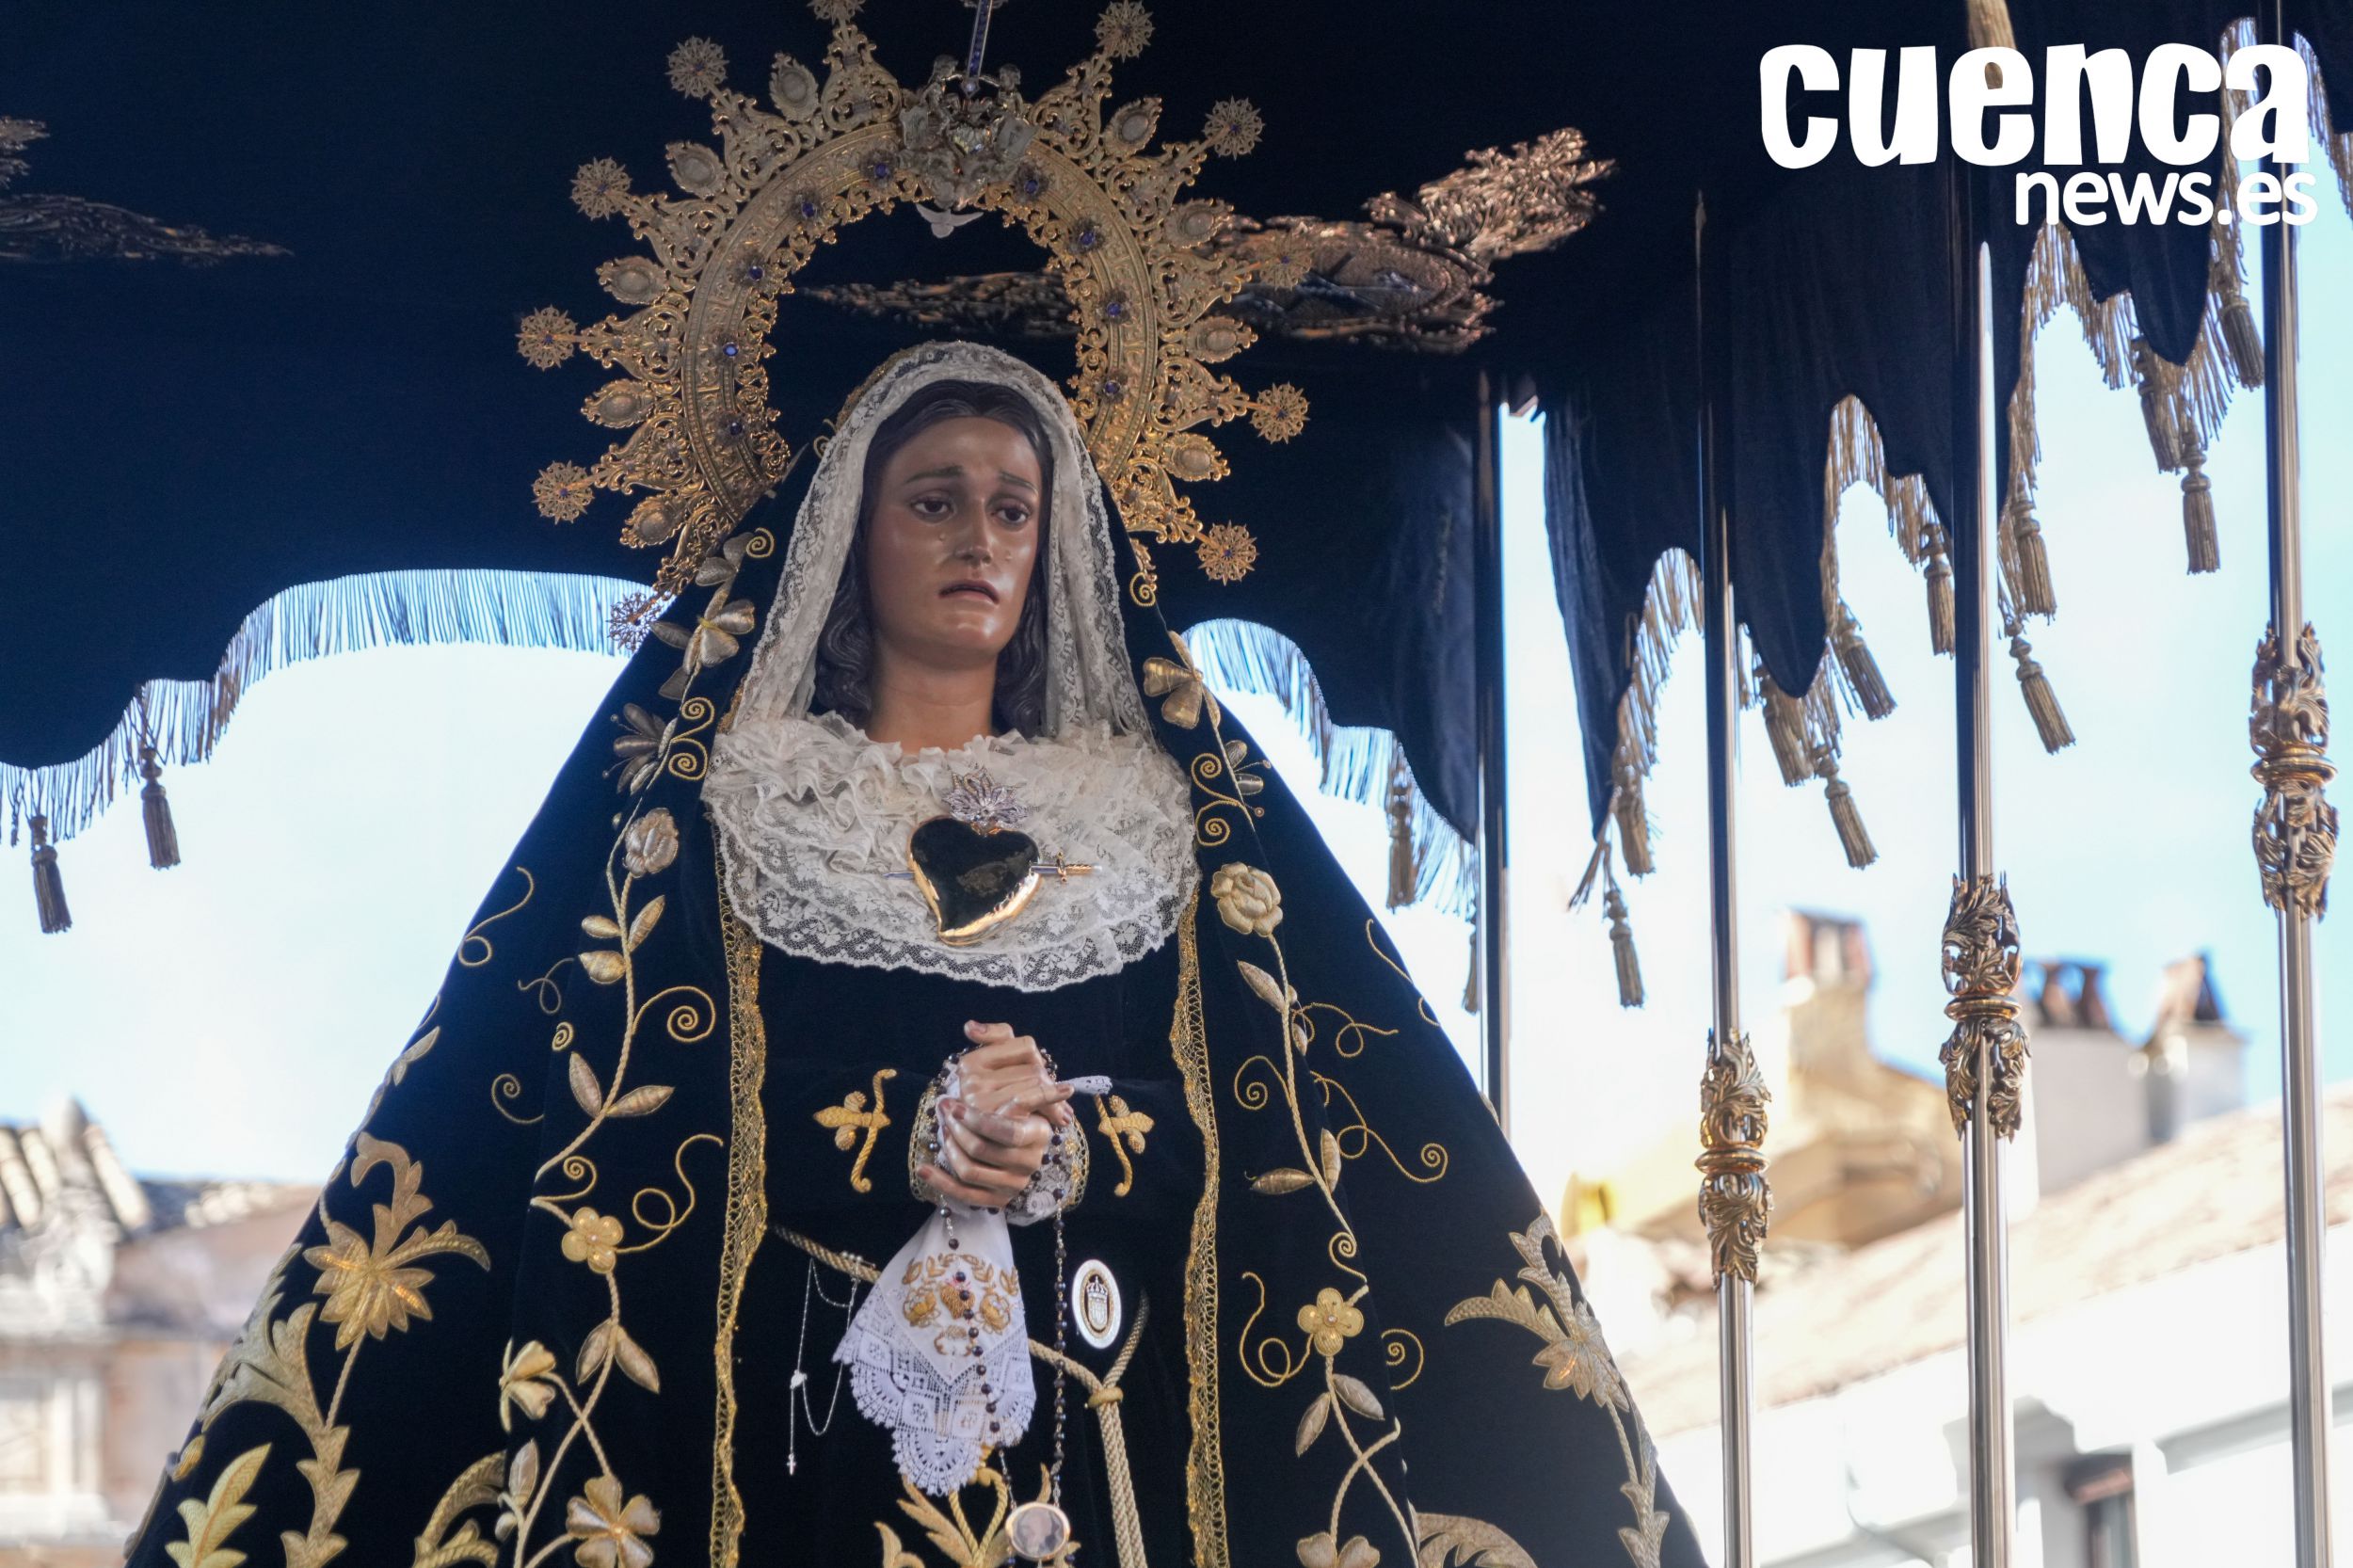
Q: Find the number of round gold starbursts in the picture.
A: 11